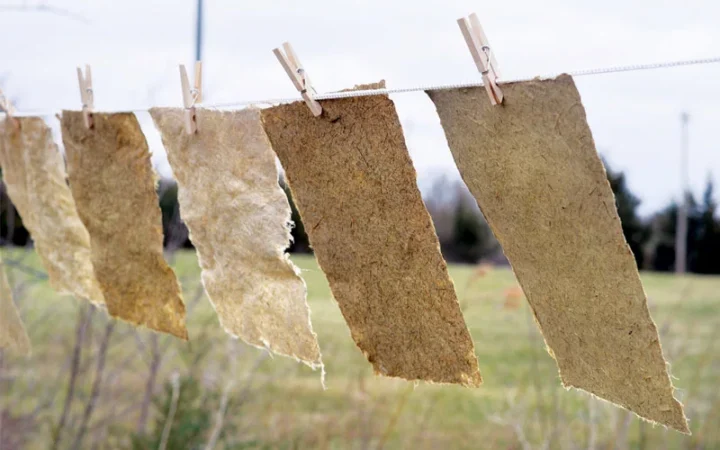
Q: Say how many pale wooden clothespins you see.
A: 5